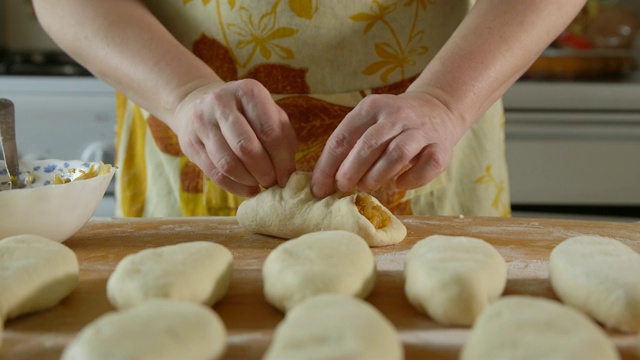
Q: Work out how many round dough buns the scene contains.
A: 8